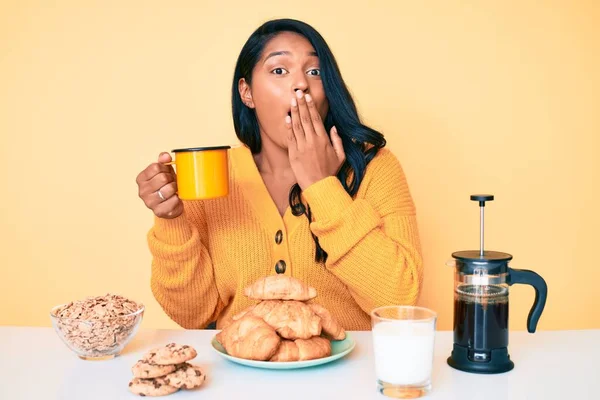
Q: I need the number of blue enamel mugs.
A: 0